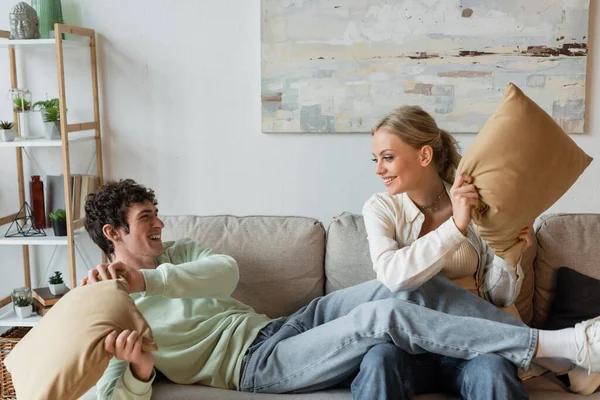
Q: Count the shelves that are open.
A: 4